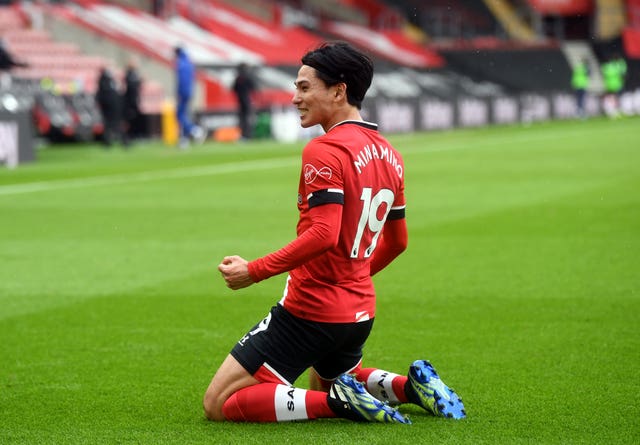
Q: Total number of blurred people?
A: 6